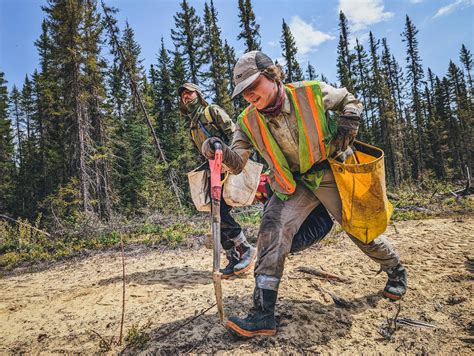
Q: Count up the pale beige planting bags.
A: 2